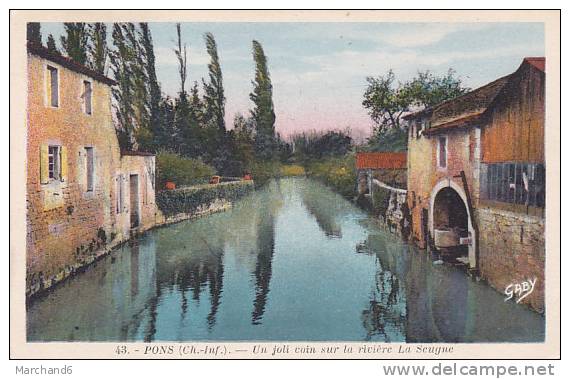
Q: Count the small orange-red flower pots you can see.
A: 3